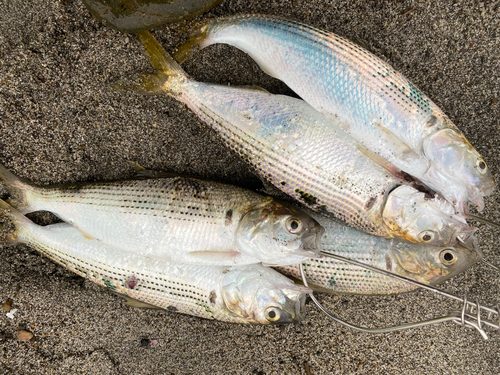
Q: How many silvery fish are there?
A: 5